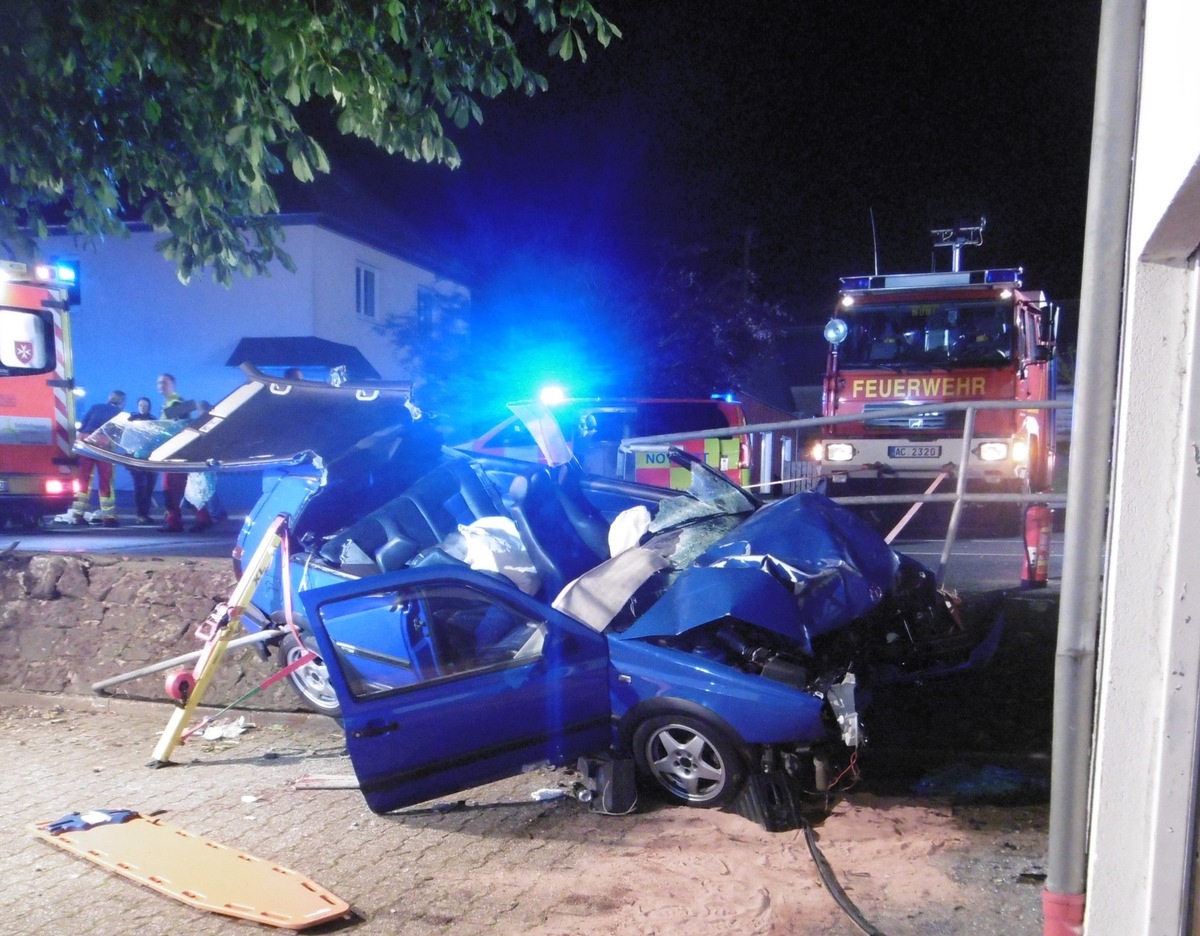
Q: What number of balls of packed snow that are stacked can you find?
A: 0